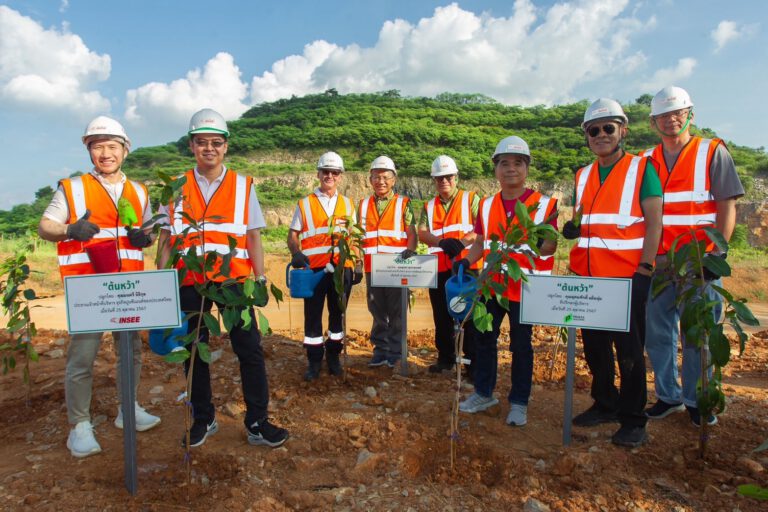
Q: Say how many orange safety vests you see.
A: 8